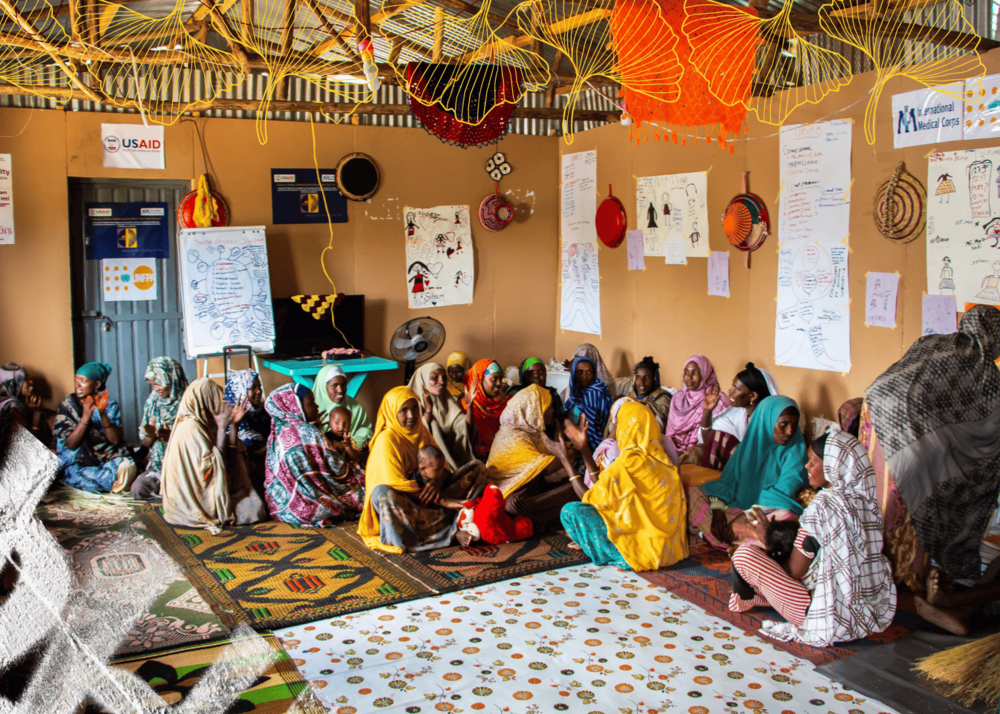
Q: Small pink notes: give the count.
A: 4